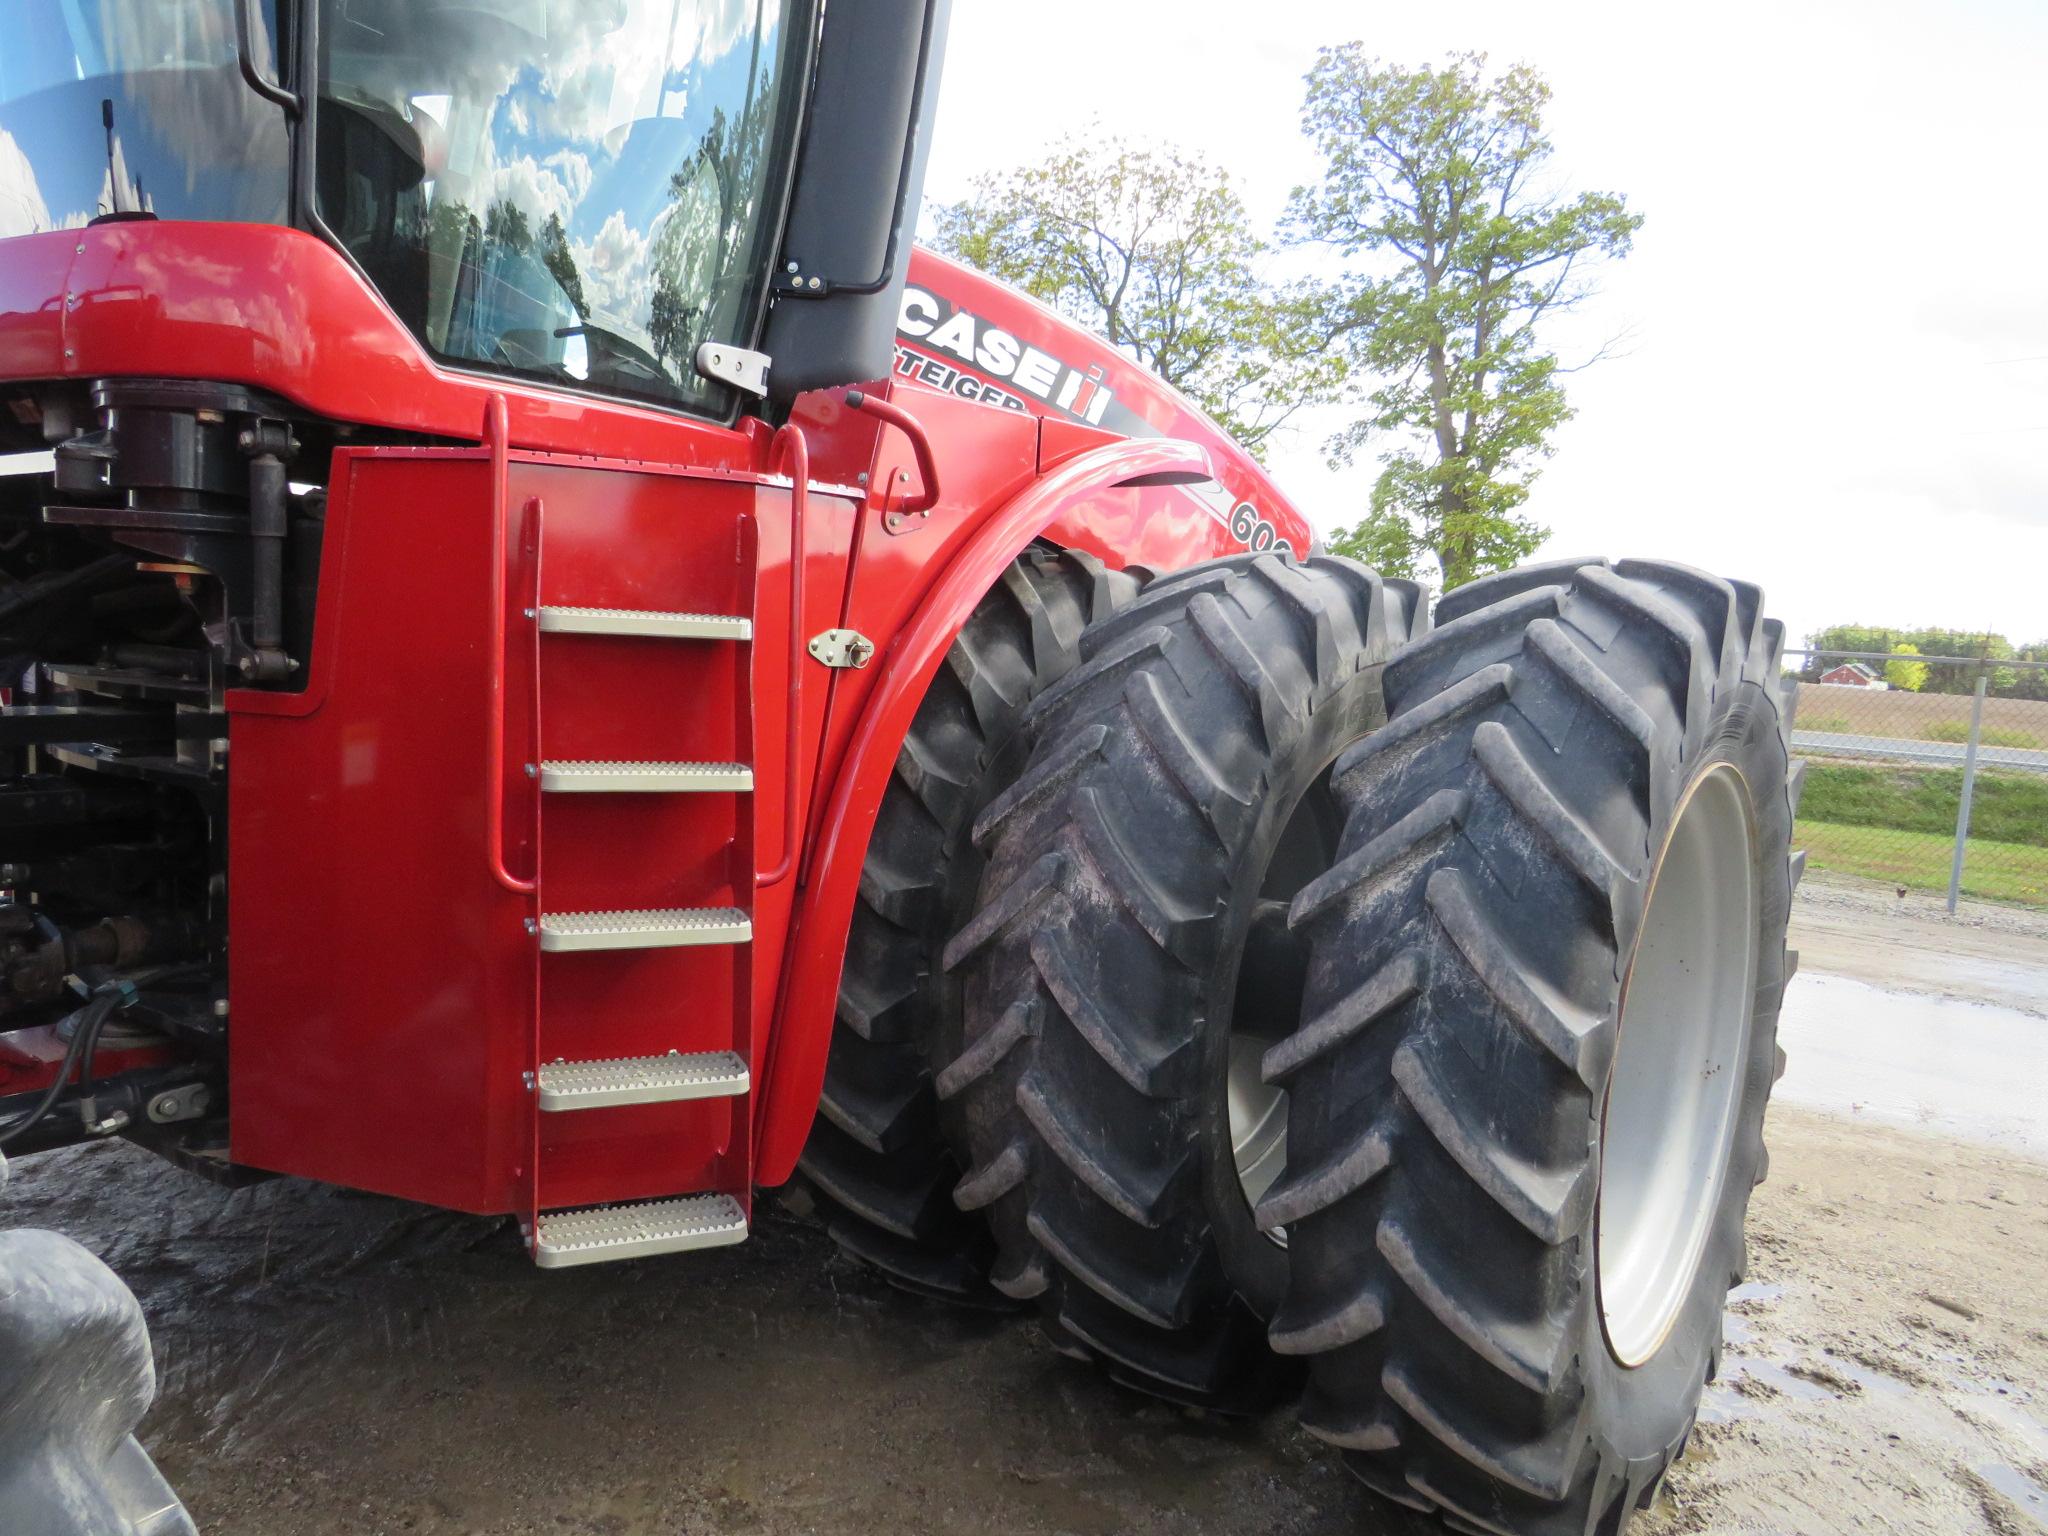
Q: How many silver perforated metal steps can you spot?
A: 5